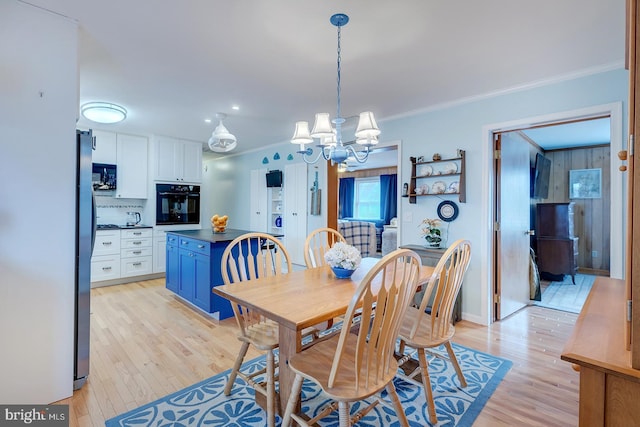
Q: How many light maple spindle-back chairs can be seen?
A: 4